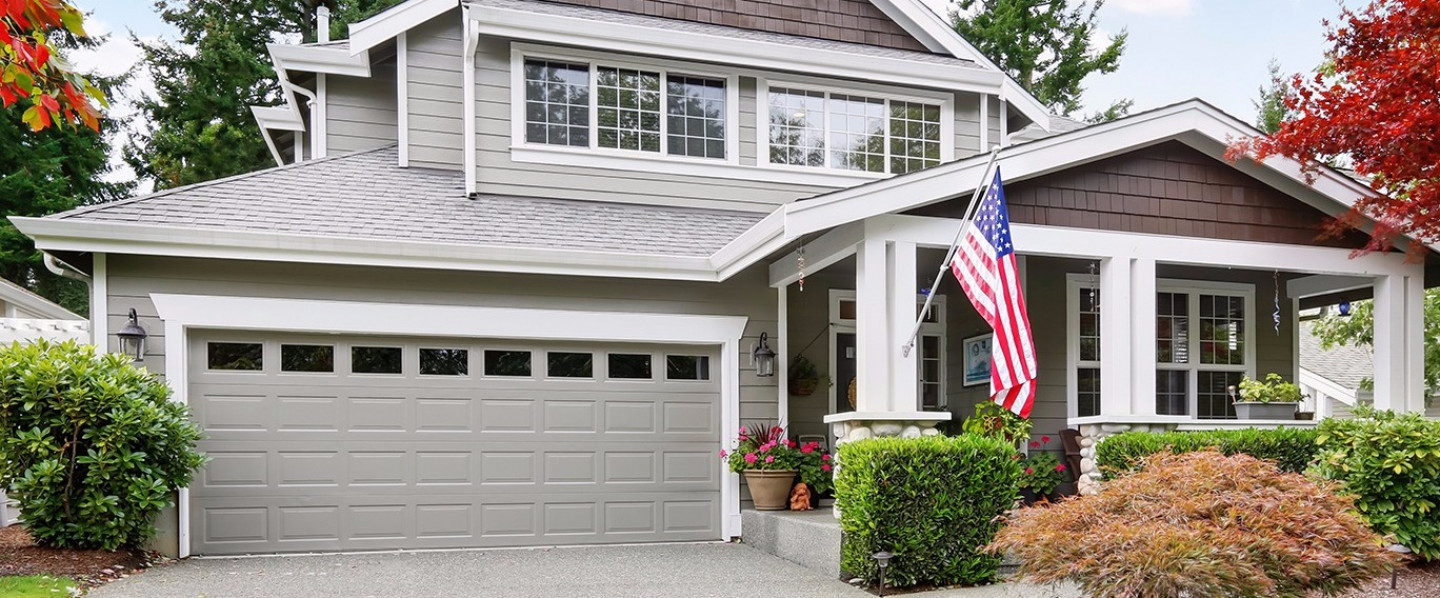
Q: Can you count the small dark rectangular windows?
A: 8